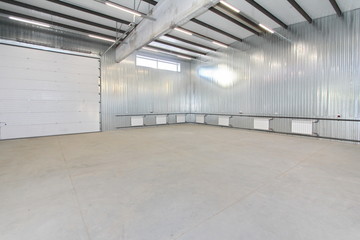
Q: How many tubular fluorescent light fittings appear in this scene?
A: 9